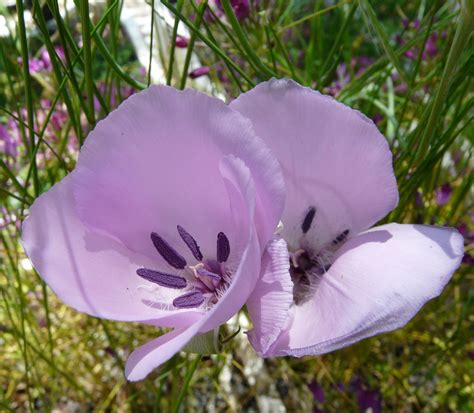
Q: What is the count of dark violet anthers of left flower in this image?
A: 5